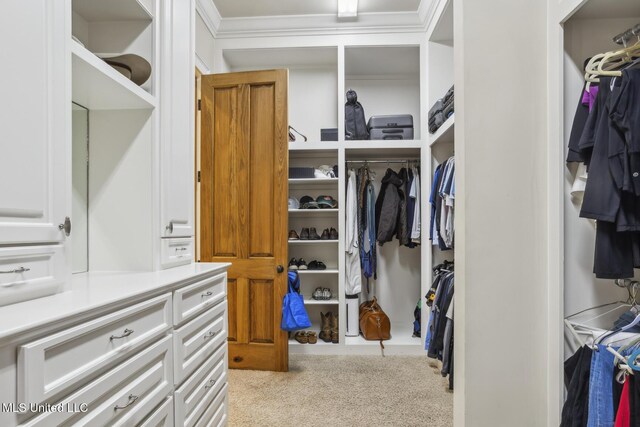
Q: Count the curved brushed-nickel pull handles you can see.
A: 7